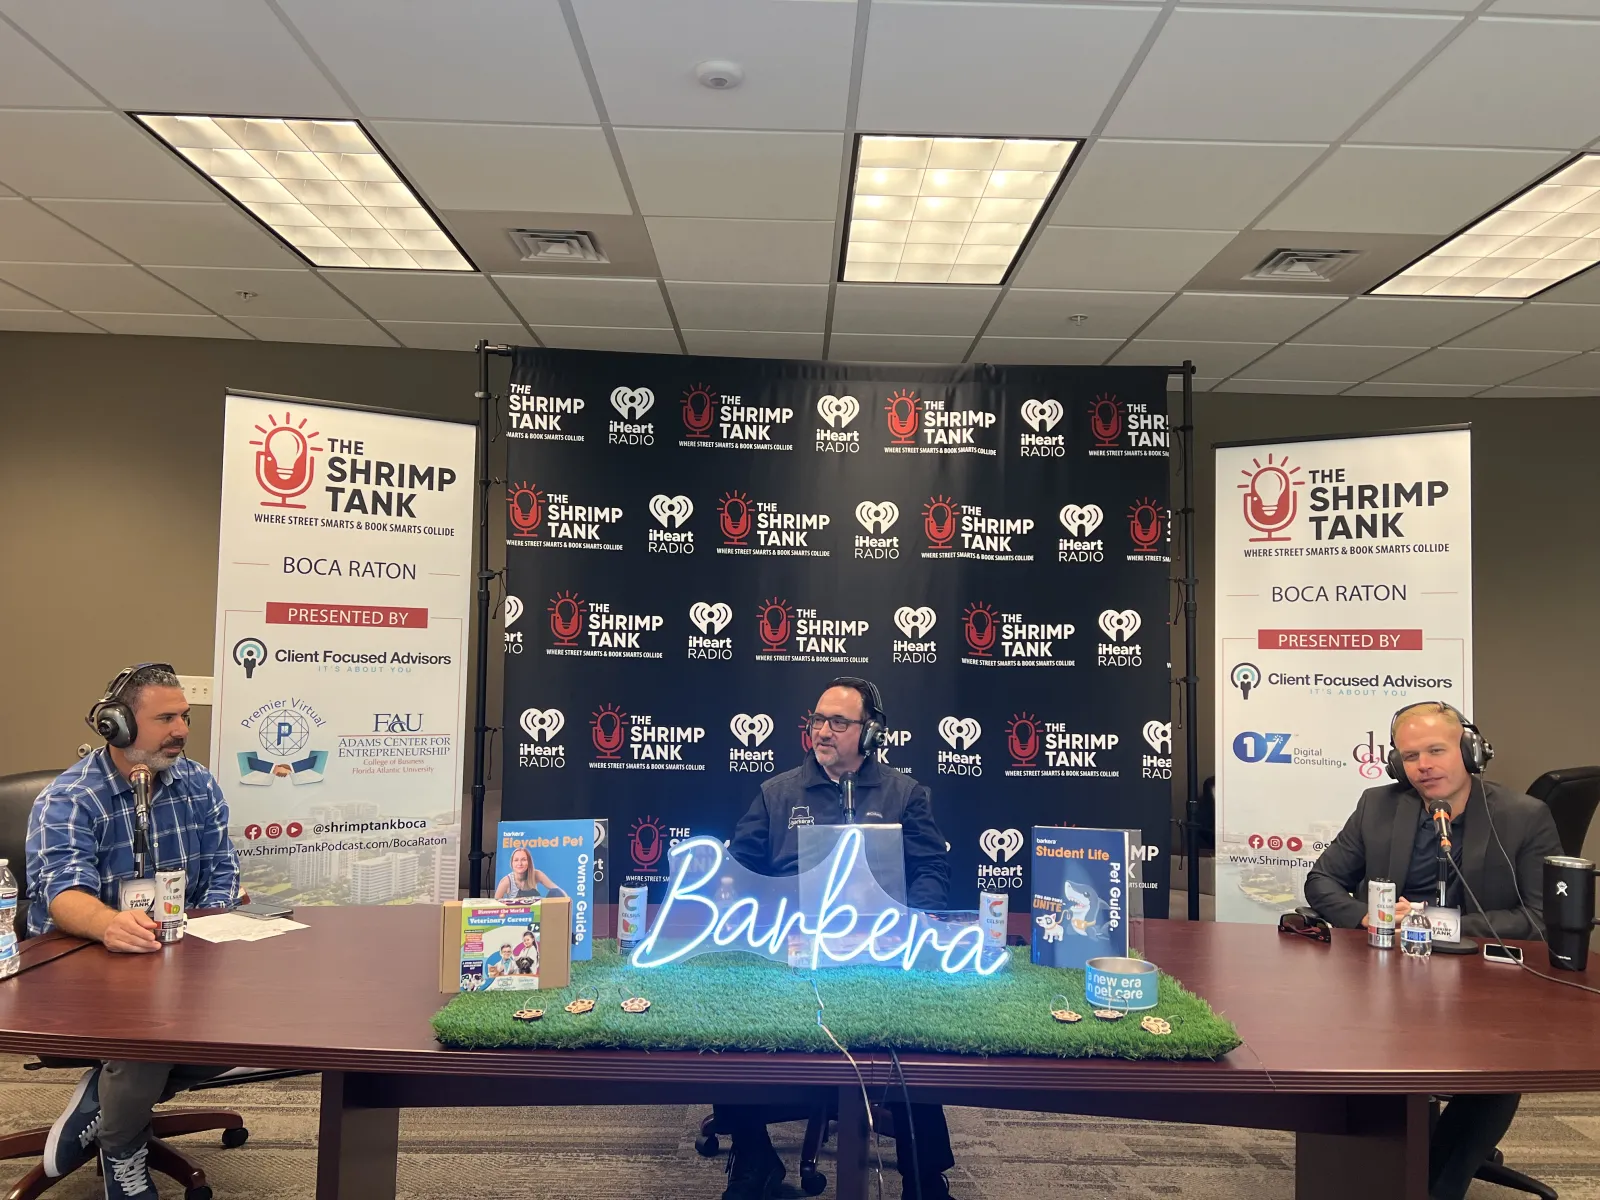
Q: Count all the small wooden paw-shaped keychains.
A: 6